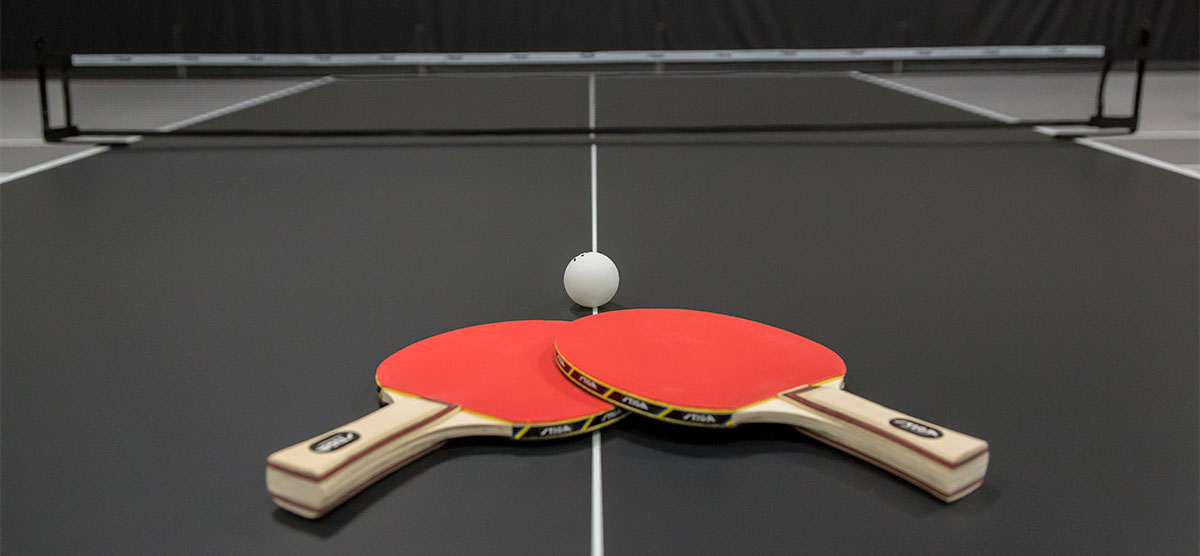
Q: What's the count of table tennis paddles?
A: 2